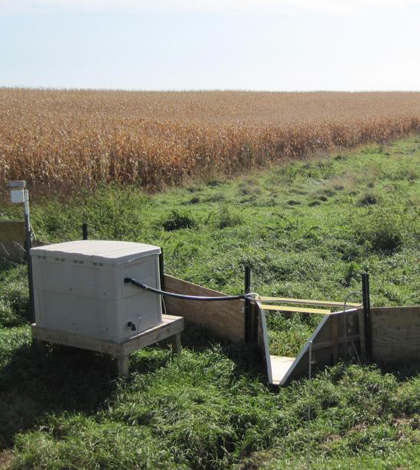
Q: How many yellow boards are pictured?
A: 2